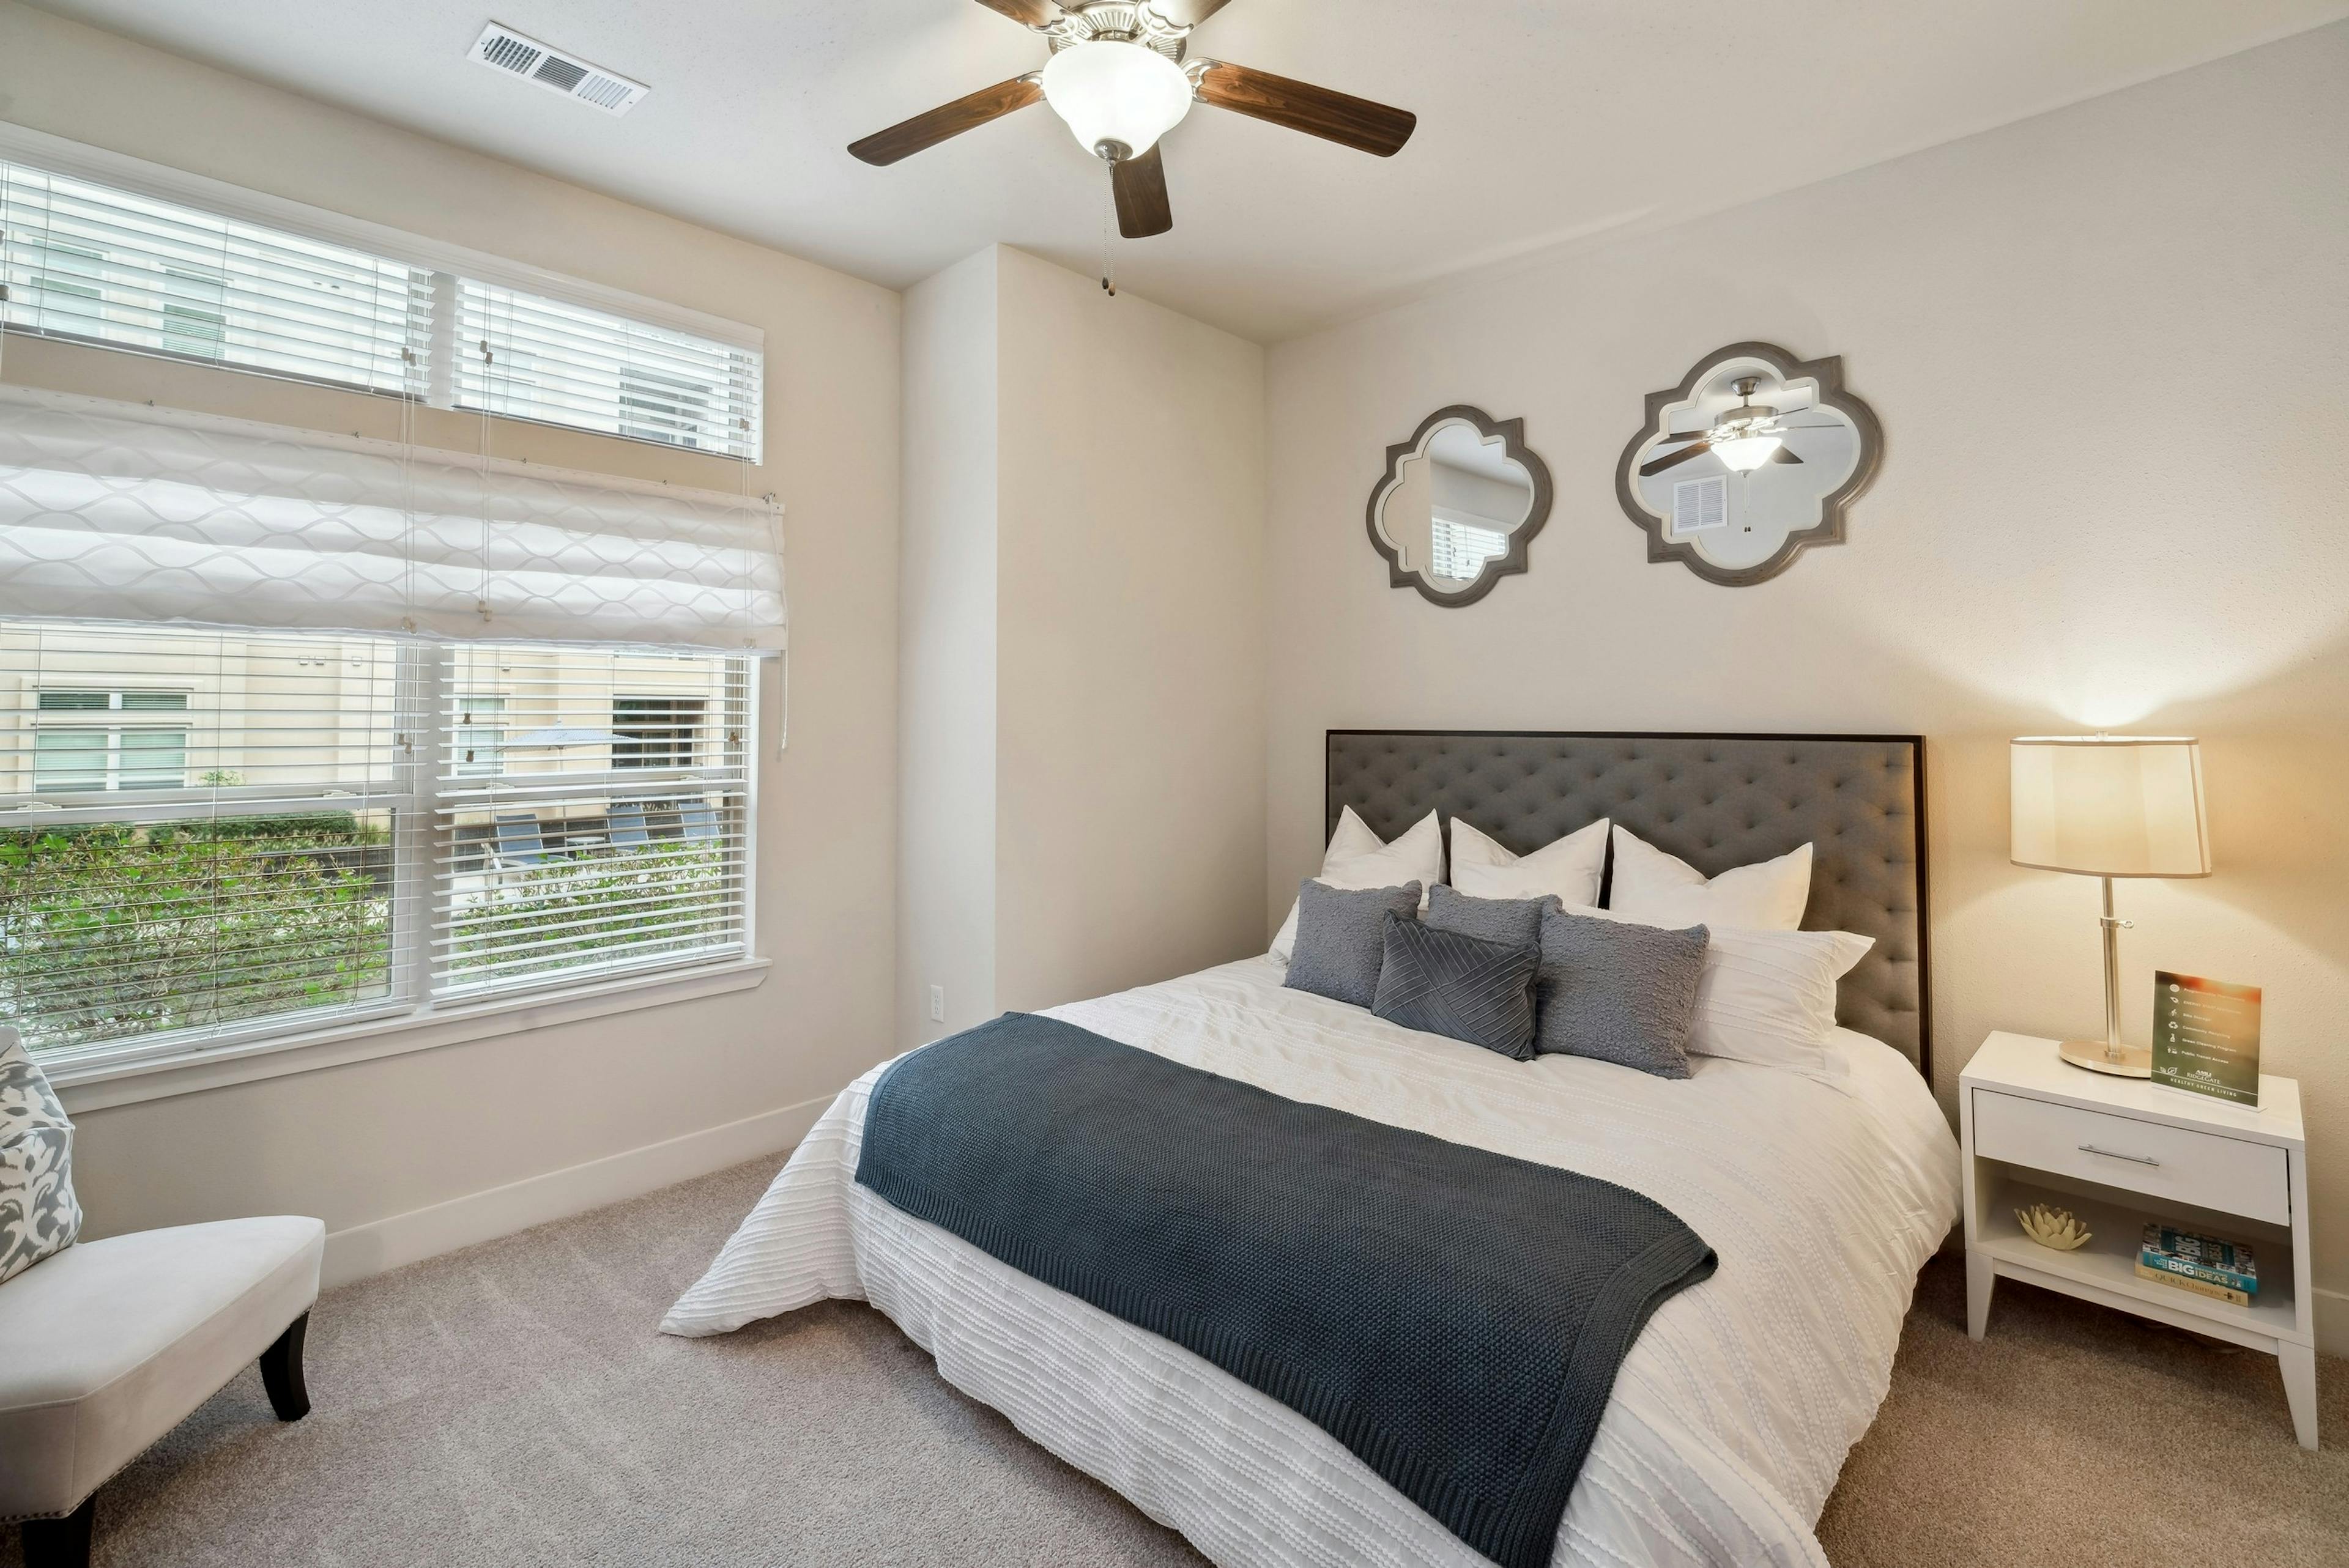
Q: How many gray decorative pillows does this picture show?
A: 4